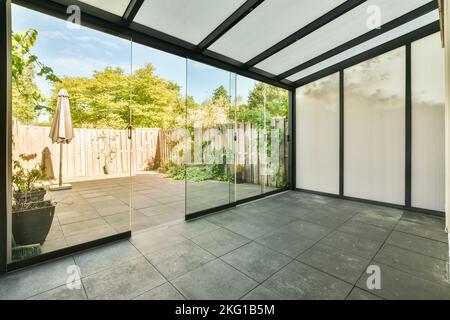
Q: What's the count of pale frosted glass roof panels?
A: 5